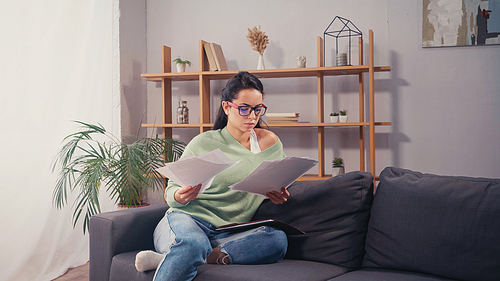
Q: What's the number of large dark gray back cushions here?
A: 2